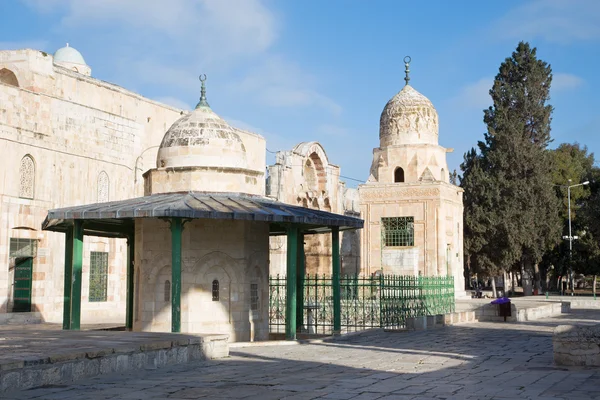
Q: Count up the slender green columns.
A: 7